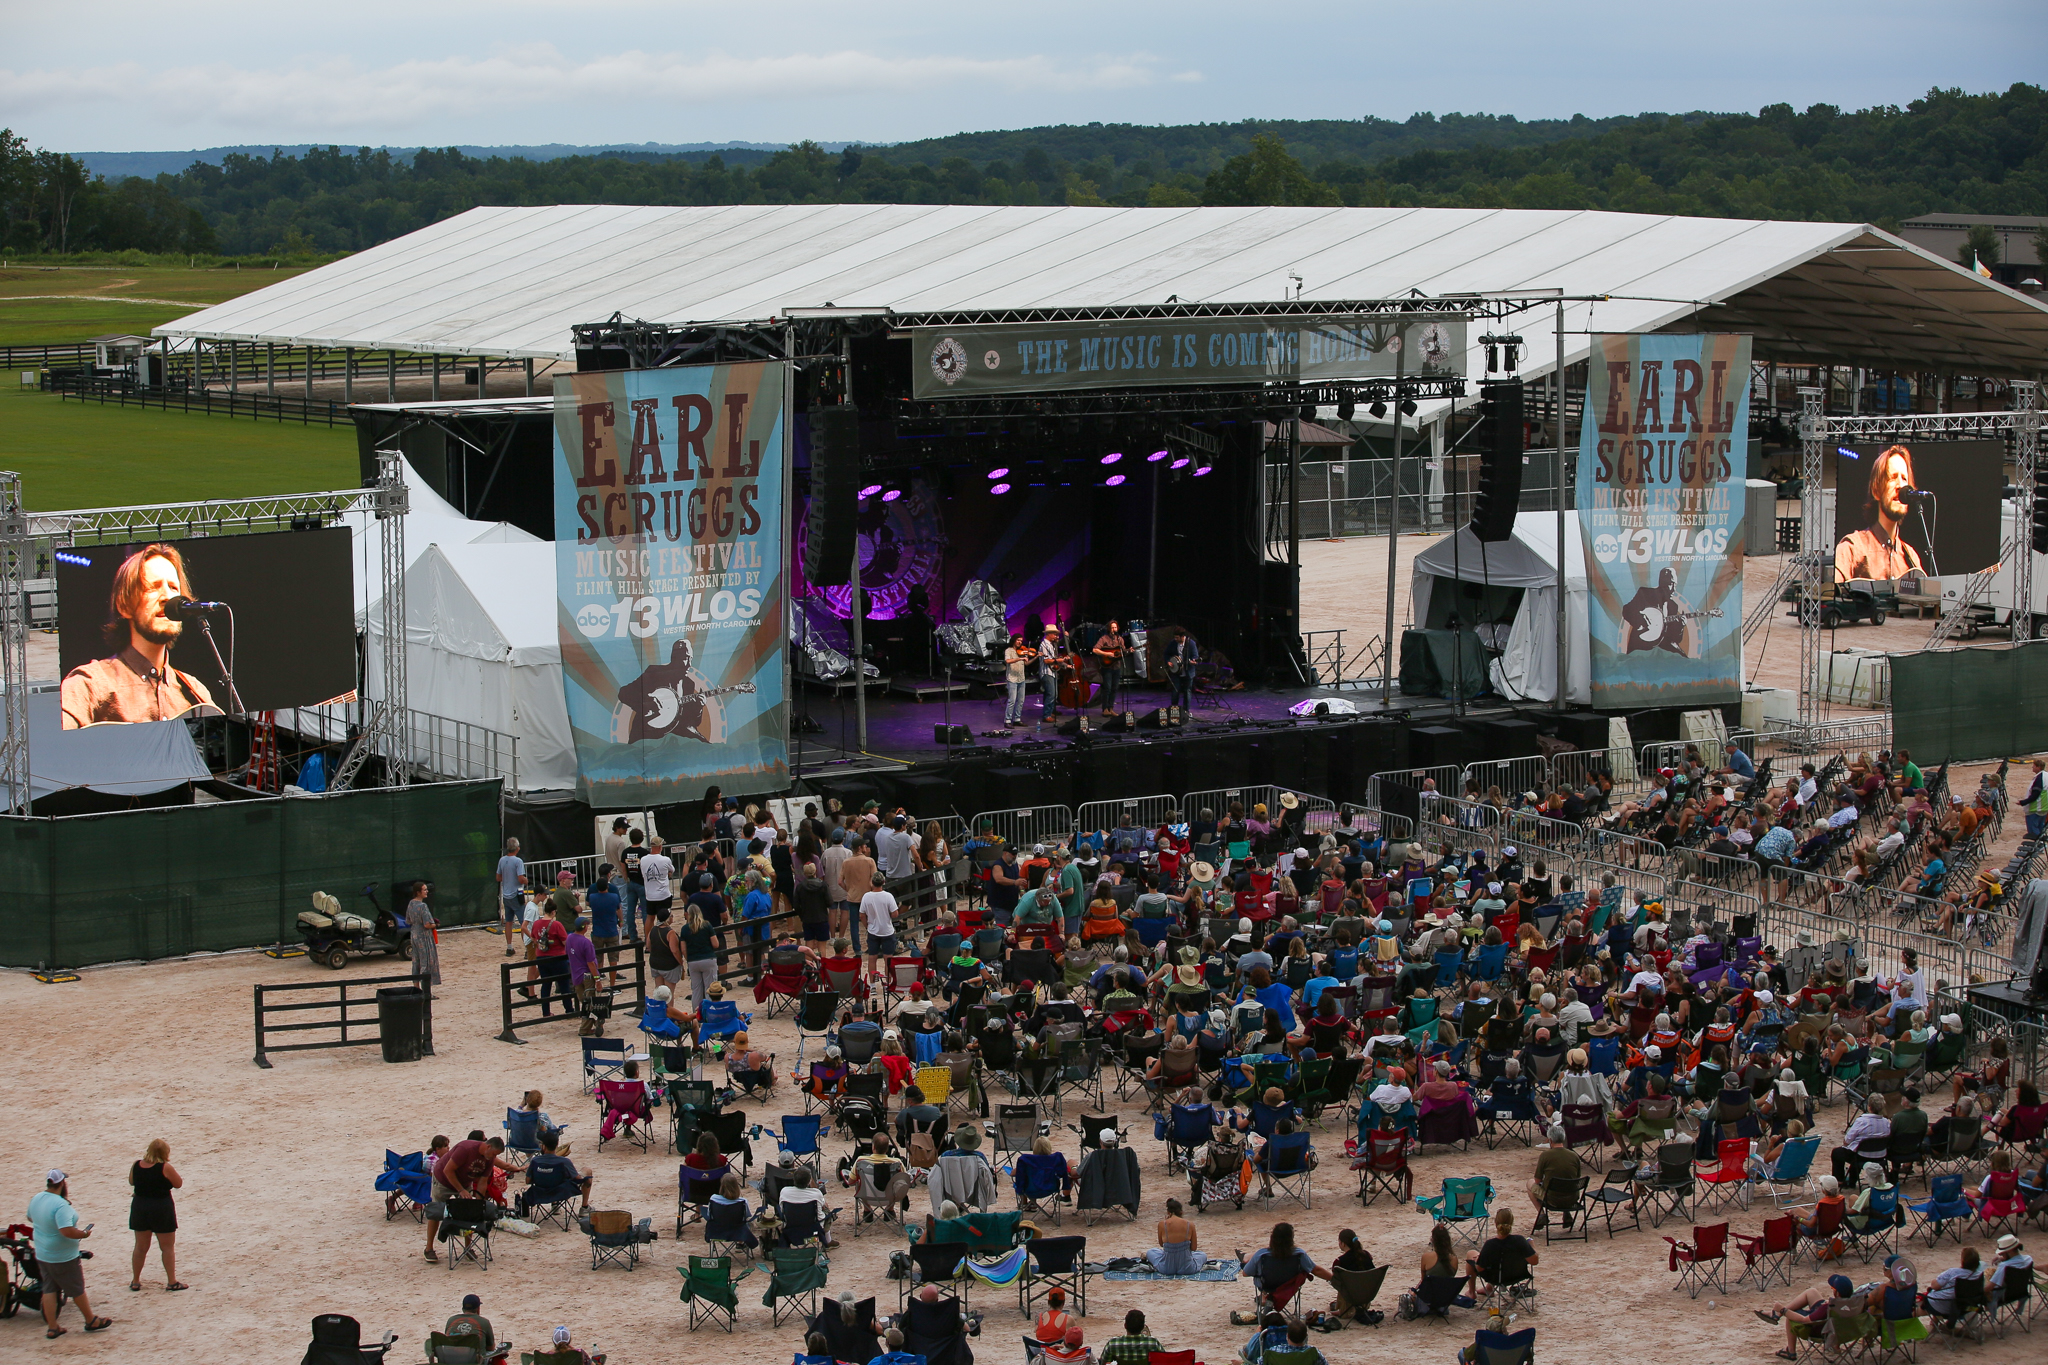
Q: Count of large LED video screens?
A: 2